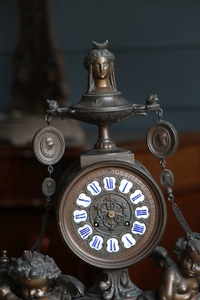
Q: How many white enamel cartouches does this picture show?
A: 12